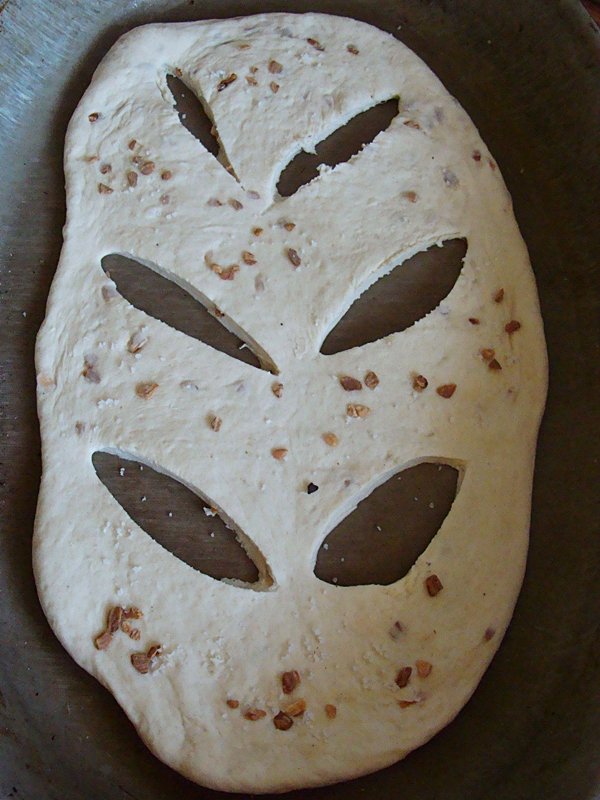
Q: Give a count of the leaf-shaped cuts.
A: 6